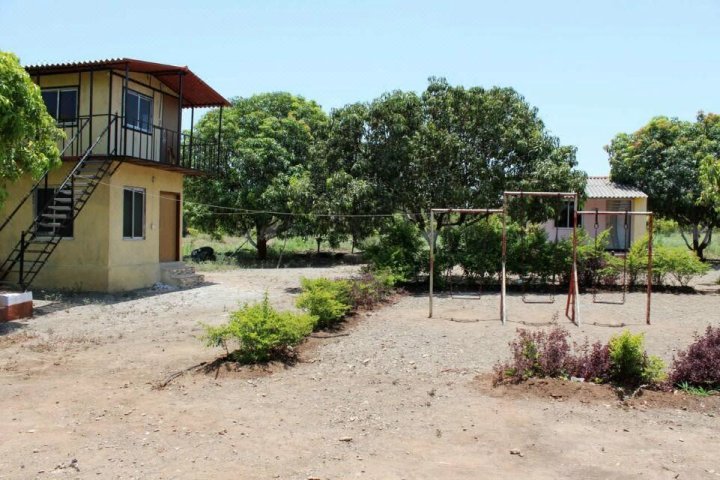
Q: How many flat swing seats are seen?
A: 3